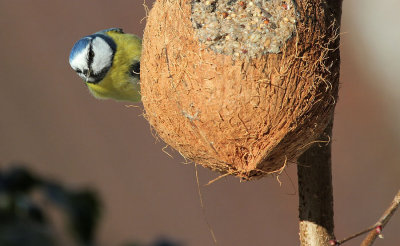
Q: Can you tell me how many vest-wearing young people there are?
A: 0